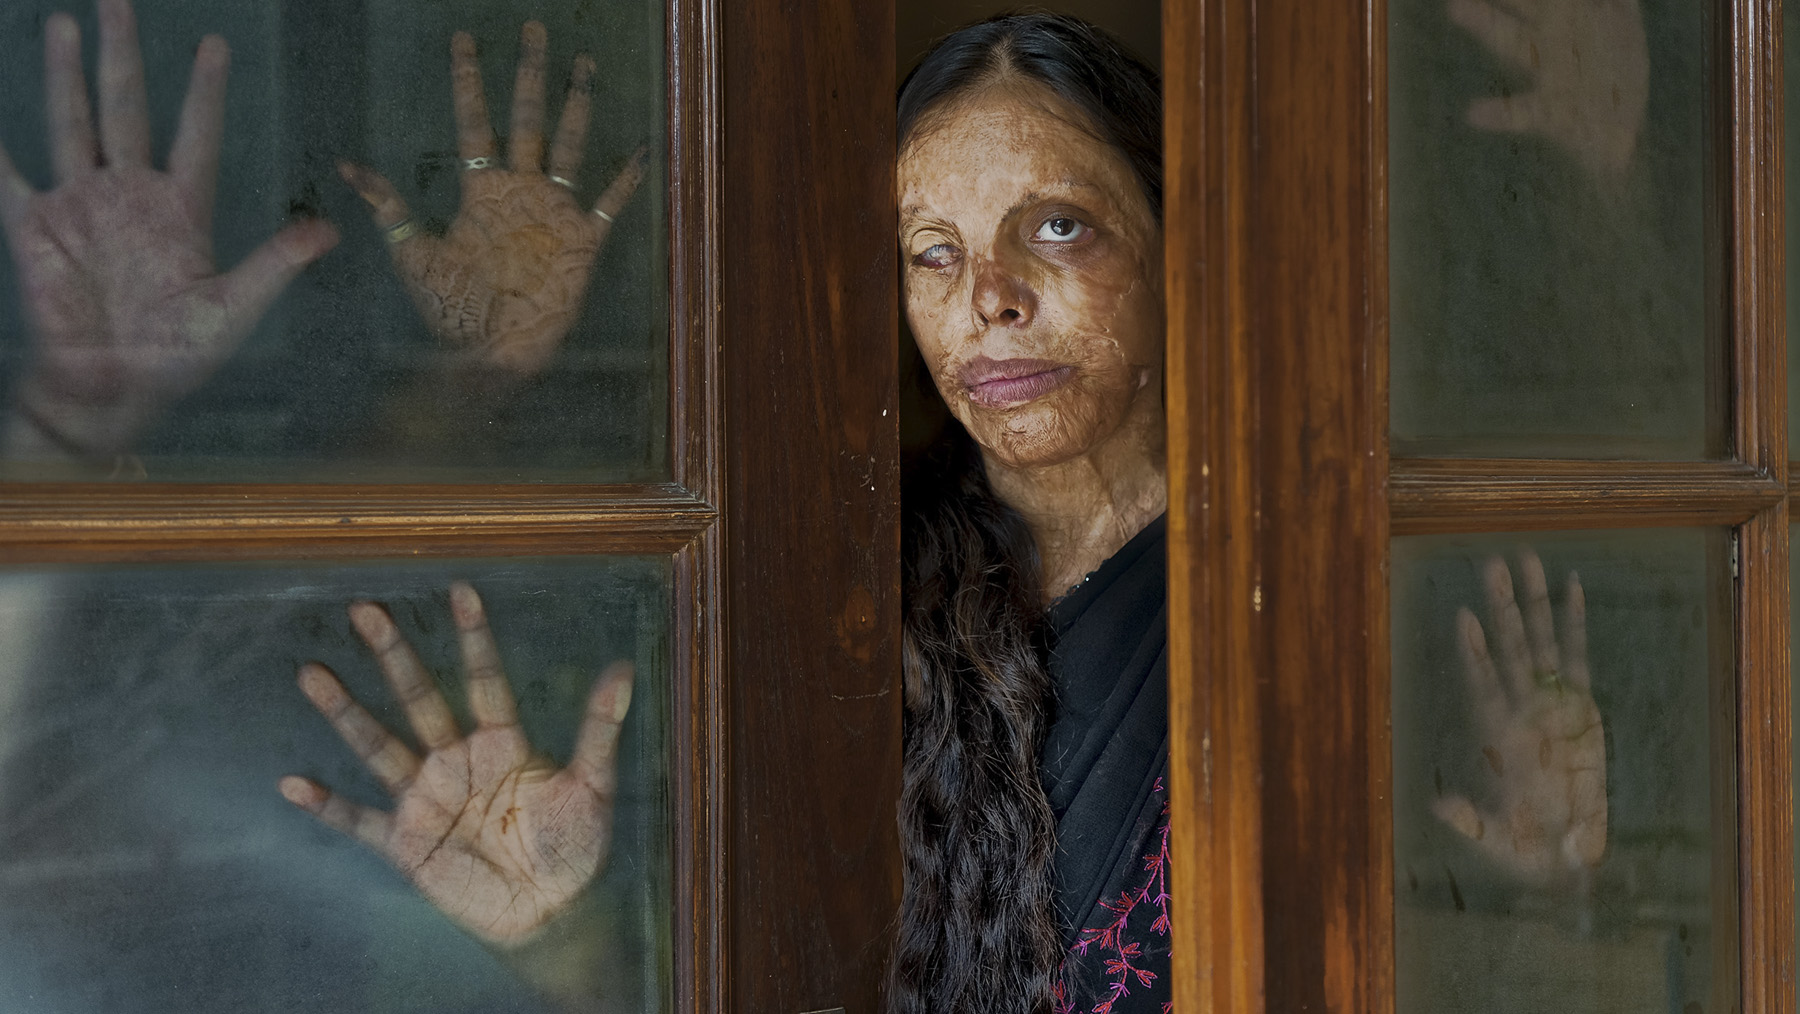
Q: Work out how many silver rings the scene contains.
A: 3